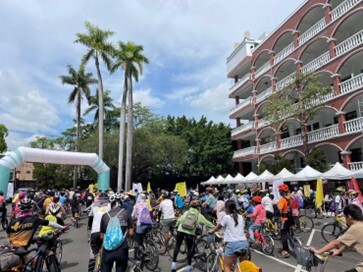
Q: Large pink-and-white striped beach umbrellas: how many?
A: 0